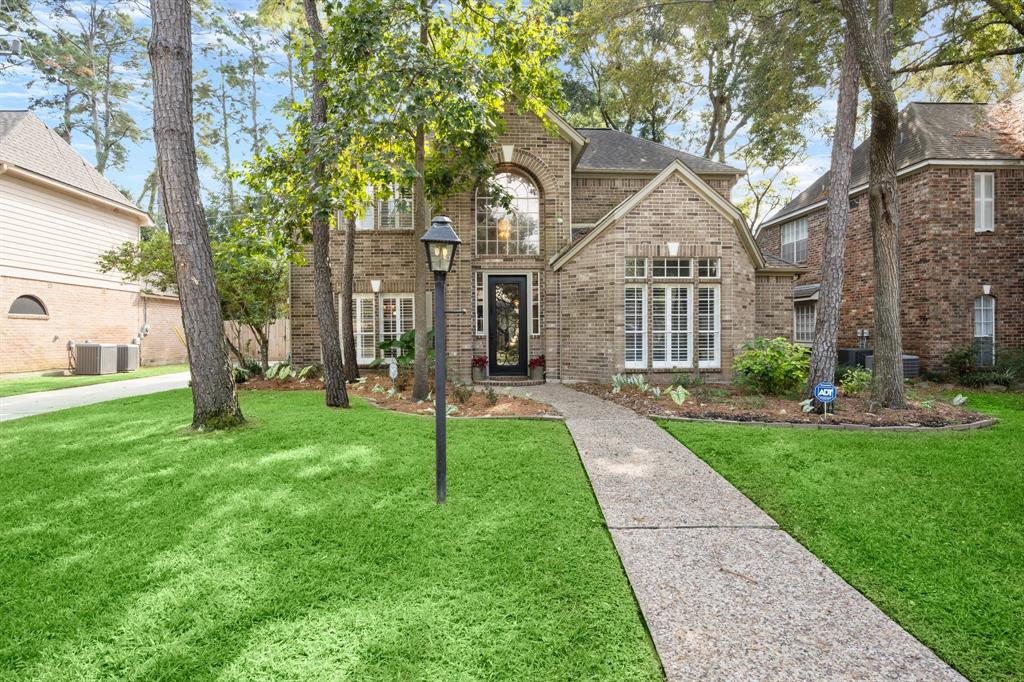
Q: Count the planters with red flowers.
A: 2